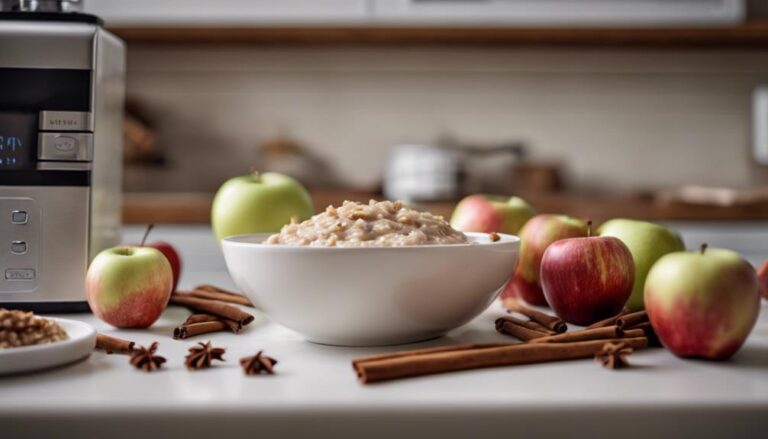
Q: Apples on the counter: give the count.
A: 9